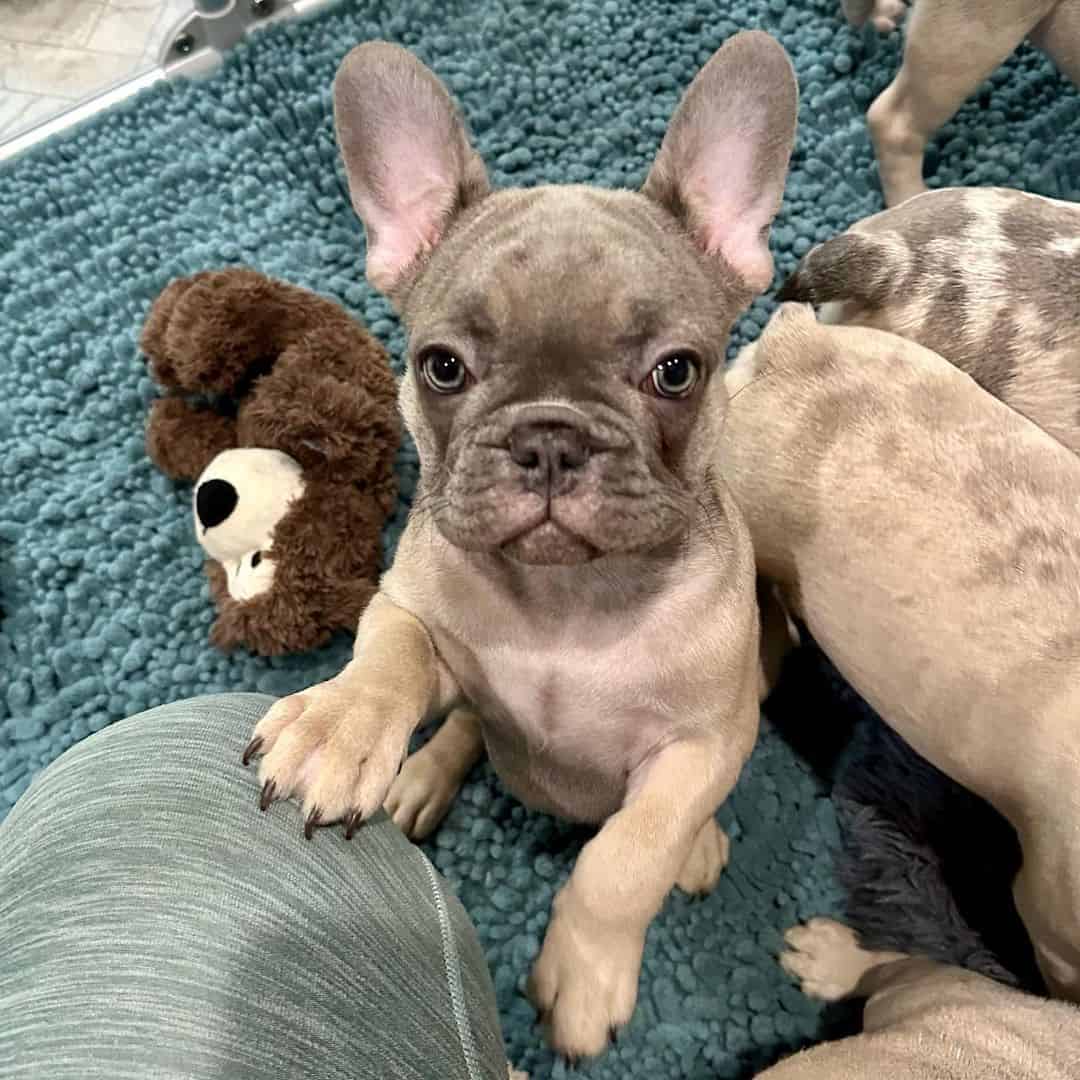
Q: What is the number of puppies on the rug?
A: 5